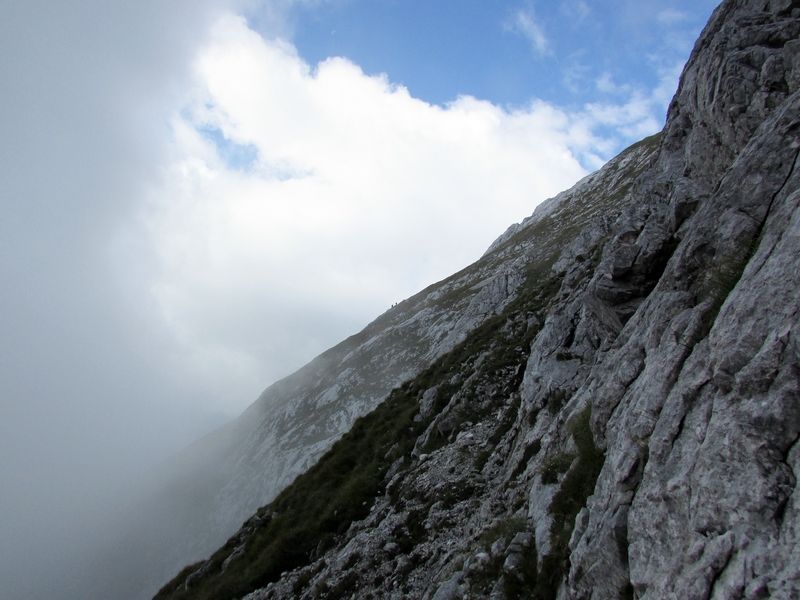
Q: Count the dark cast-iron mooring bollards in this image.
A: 0